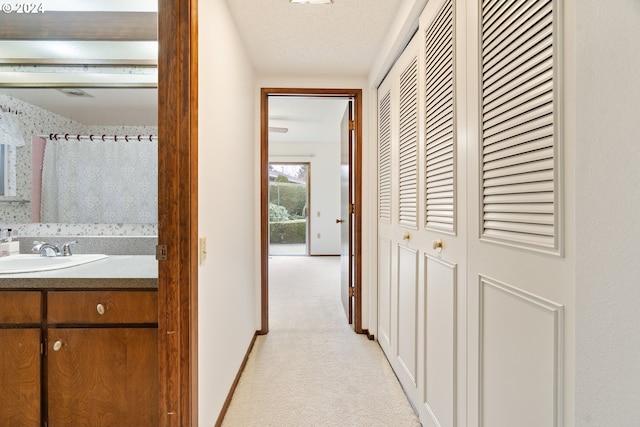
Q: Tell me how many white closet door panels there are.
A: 4